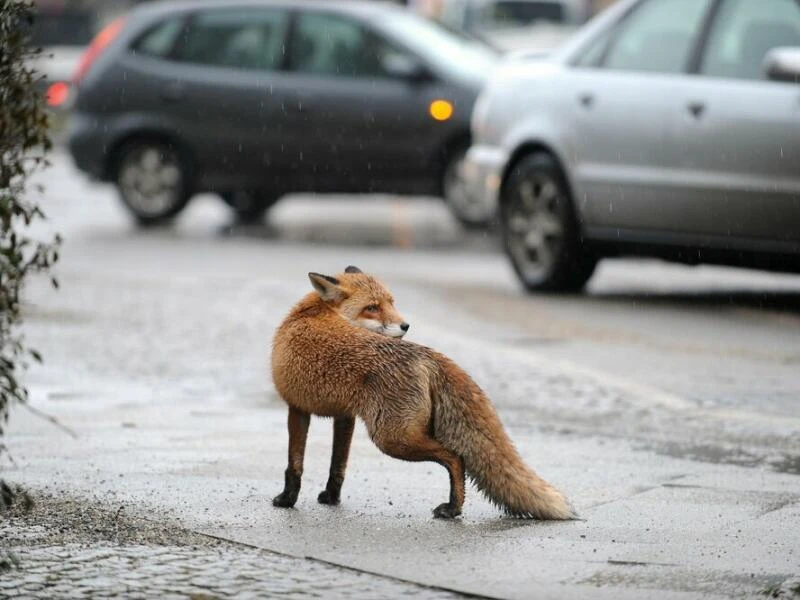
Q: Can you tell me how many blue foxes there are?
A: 0